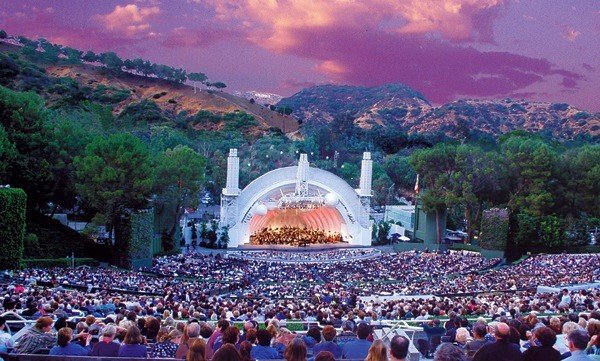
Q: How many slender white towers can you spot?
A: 3